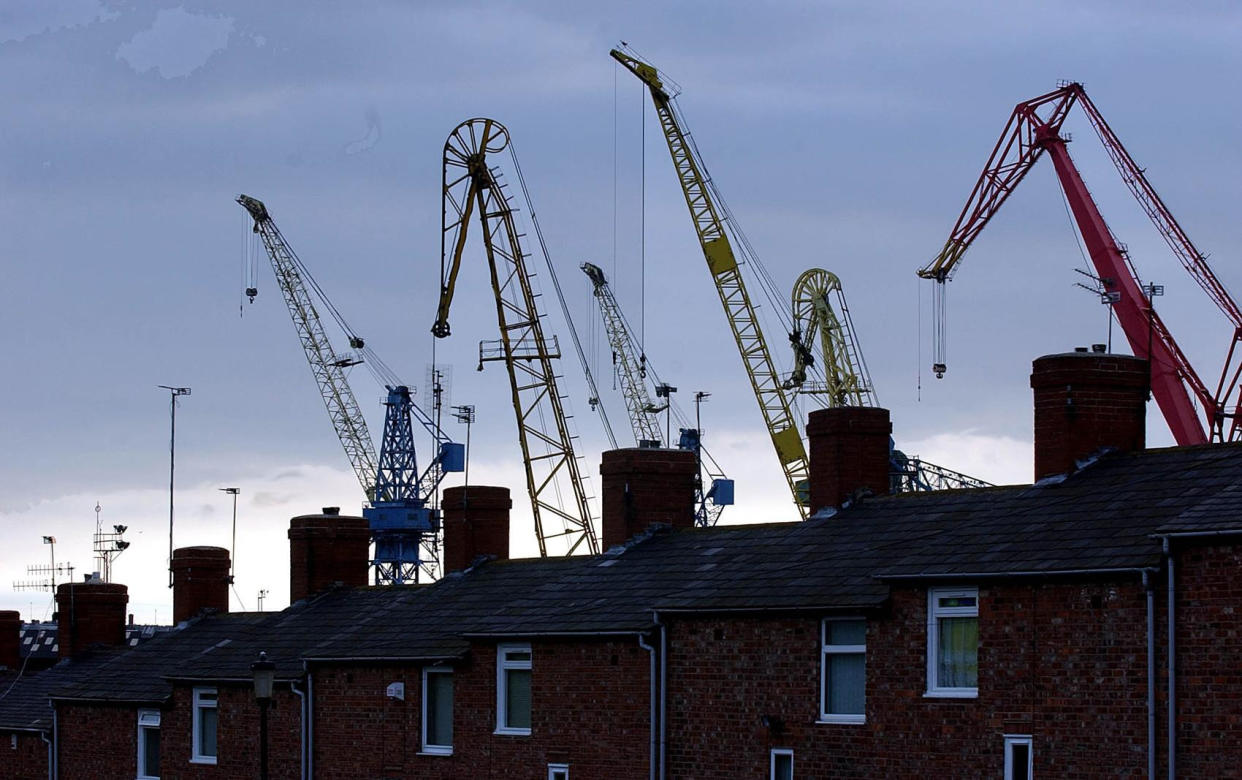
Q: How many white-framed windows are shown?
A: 9